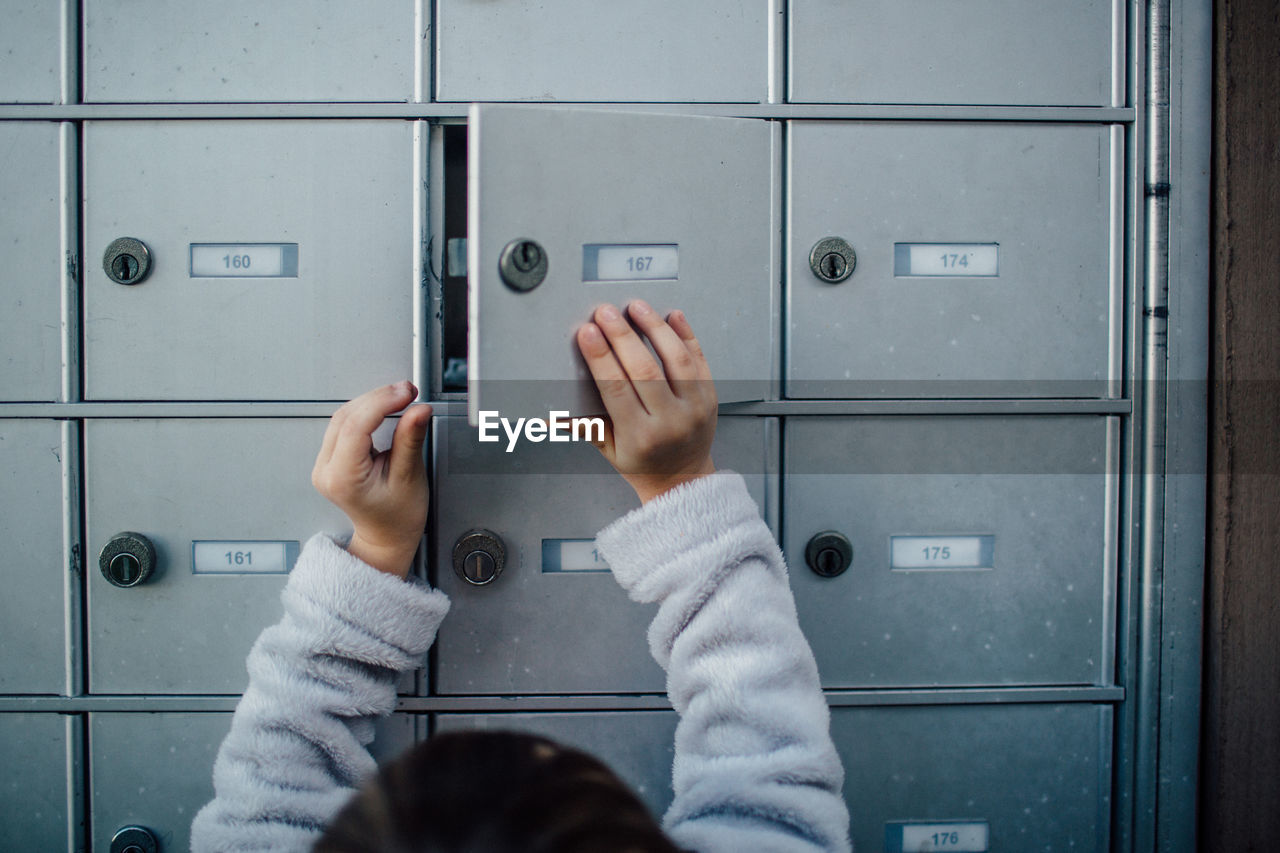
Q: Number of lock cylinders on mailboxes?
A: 7